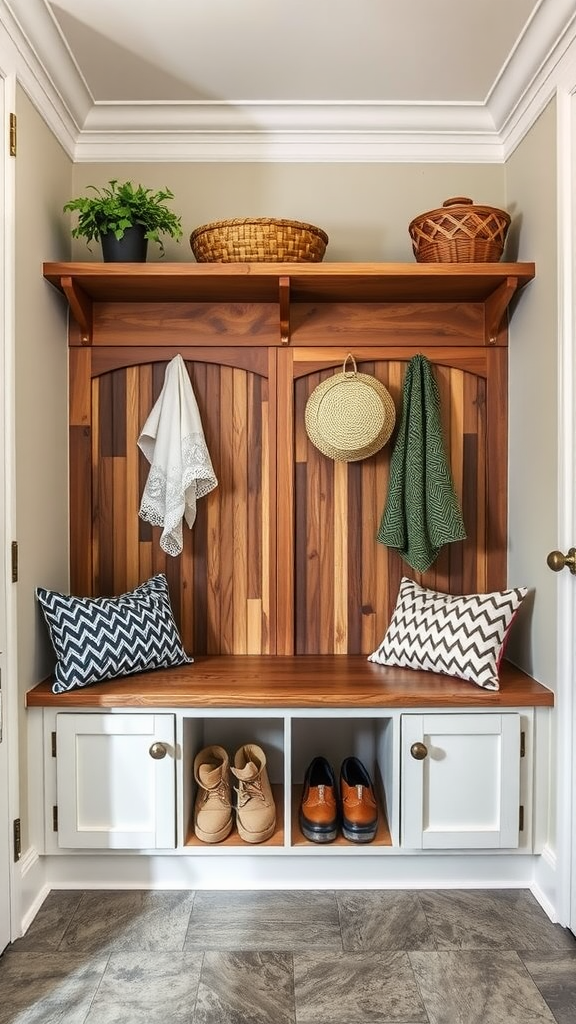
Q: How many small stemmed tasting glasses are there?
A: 0